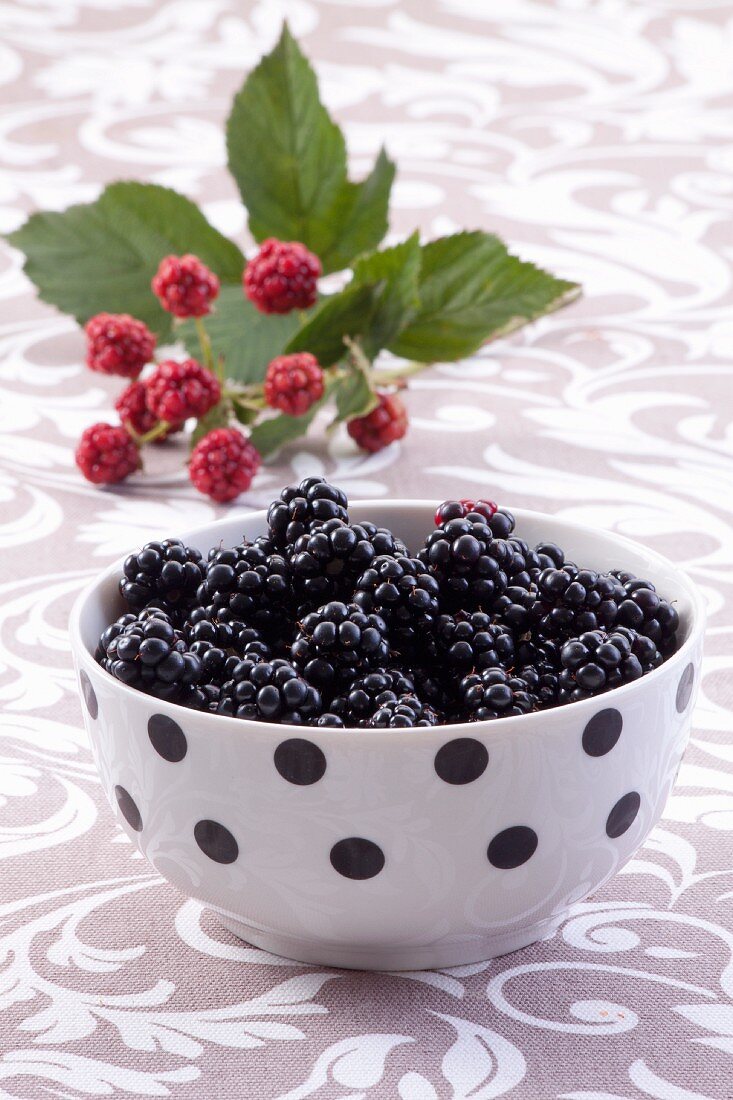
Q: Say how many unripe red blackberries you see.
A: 9